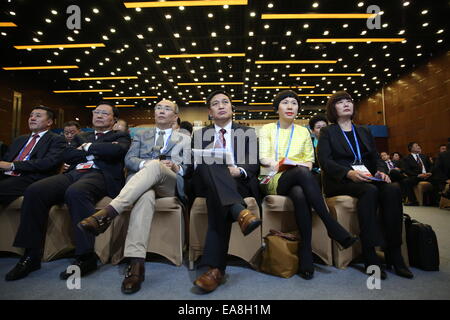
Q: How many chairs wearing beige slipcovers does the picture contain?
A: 6